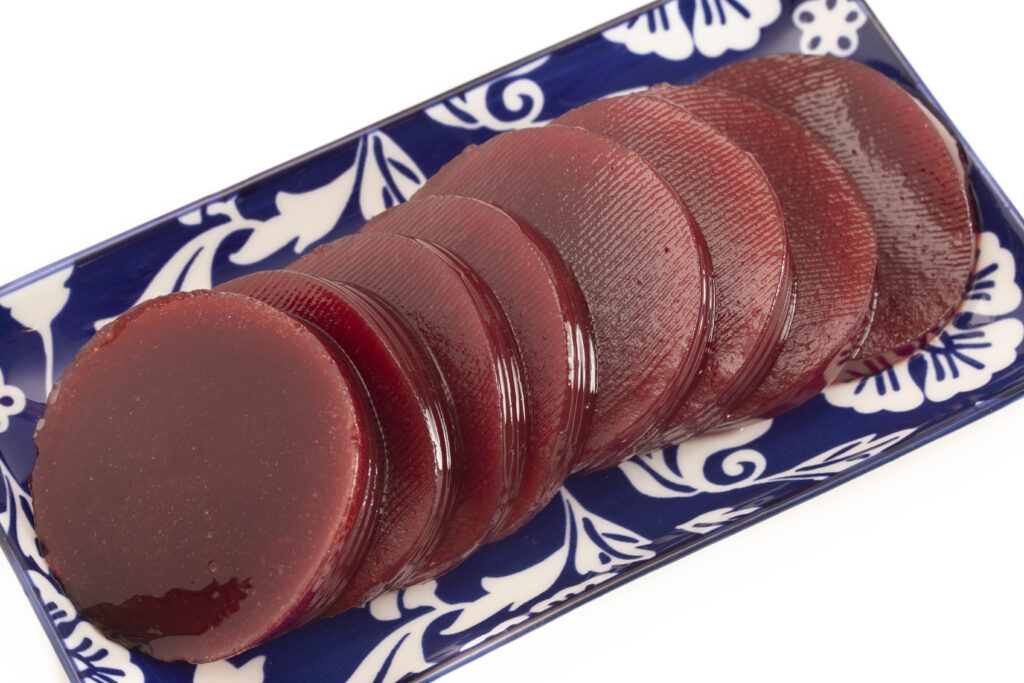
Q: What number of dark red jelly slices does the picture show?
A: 8